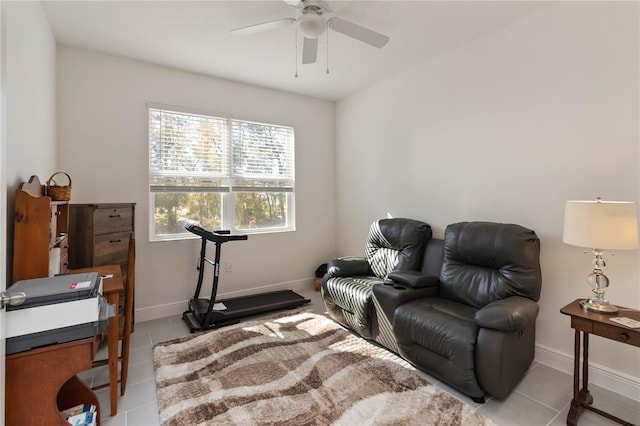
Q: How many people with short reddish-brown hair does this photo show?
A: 0